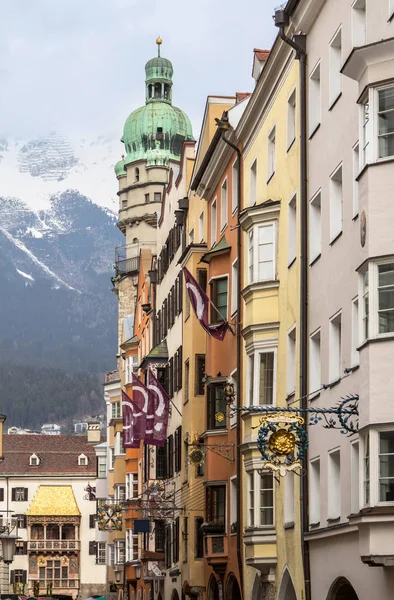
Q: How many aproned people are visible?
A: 0